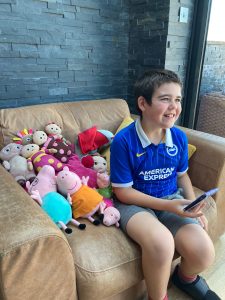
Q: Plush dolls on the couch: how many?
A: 11